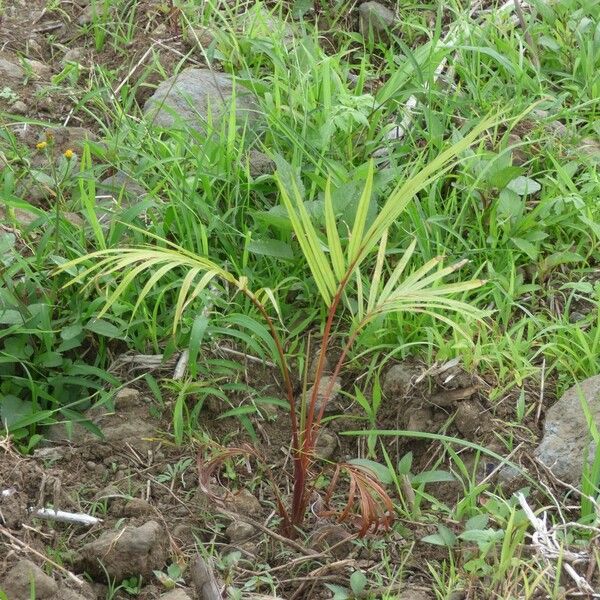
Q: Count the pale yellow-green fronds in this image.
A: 3